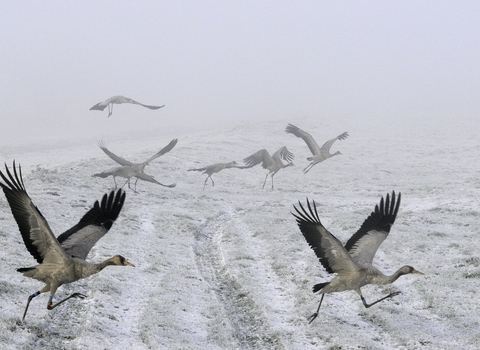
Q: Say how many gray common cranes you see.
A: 8